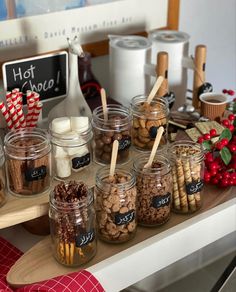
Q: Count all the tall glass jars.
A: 4